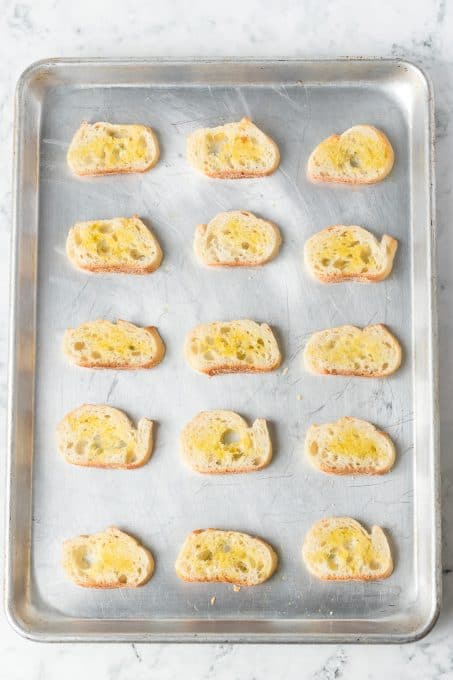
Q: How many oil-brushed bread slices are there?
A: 15